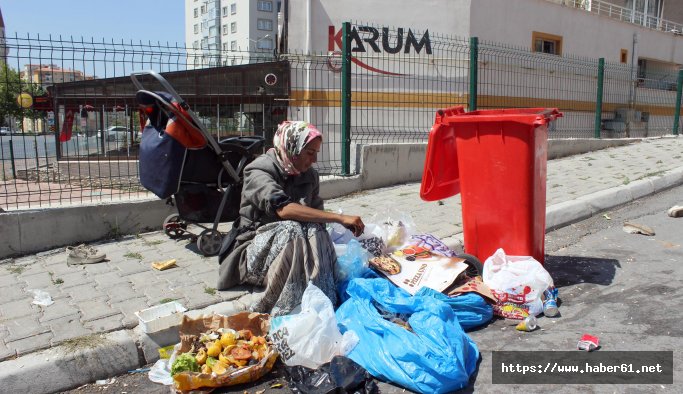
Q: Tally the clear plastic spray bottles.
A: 0